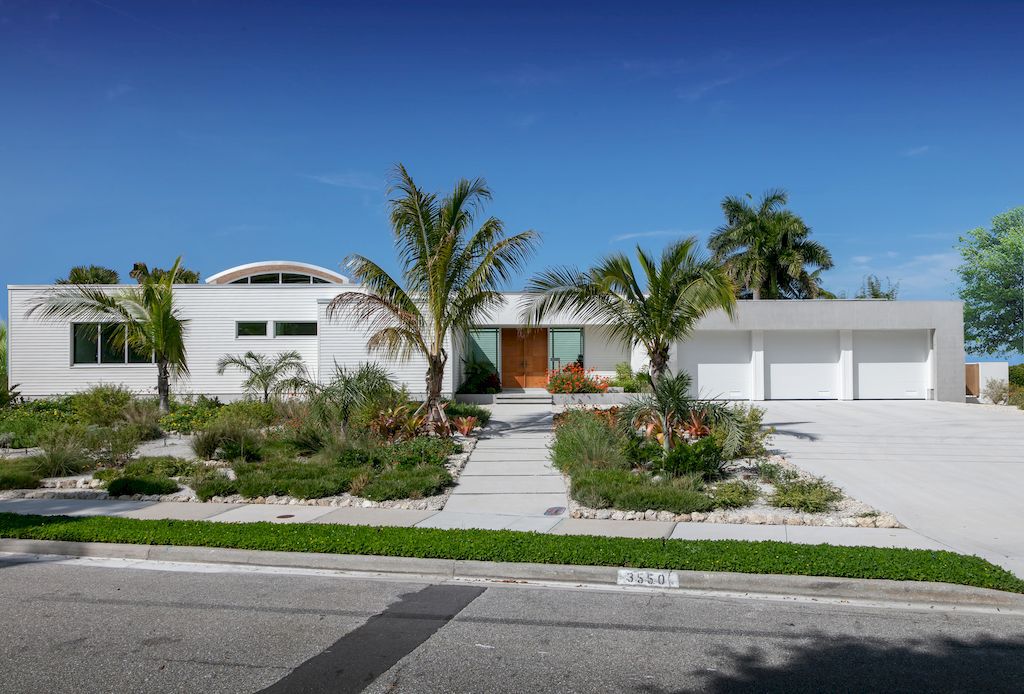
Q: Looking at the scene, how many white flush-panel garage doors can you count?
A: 3